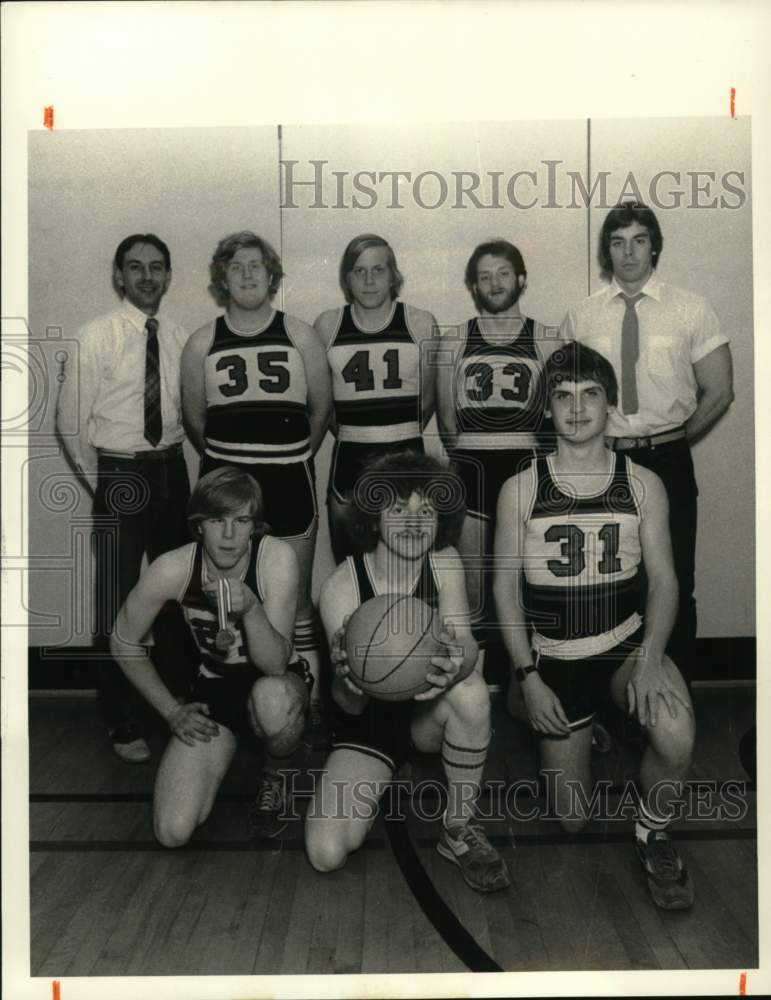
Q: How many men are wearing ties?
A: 2